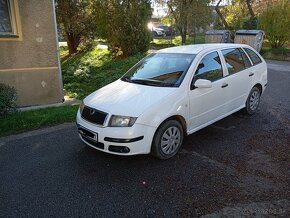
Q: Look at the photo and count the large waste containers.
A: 2